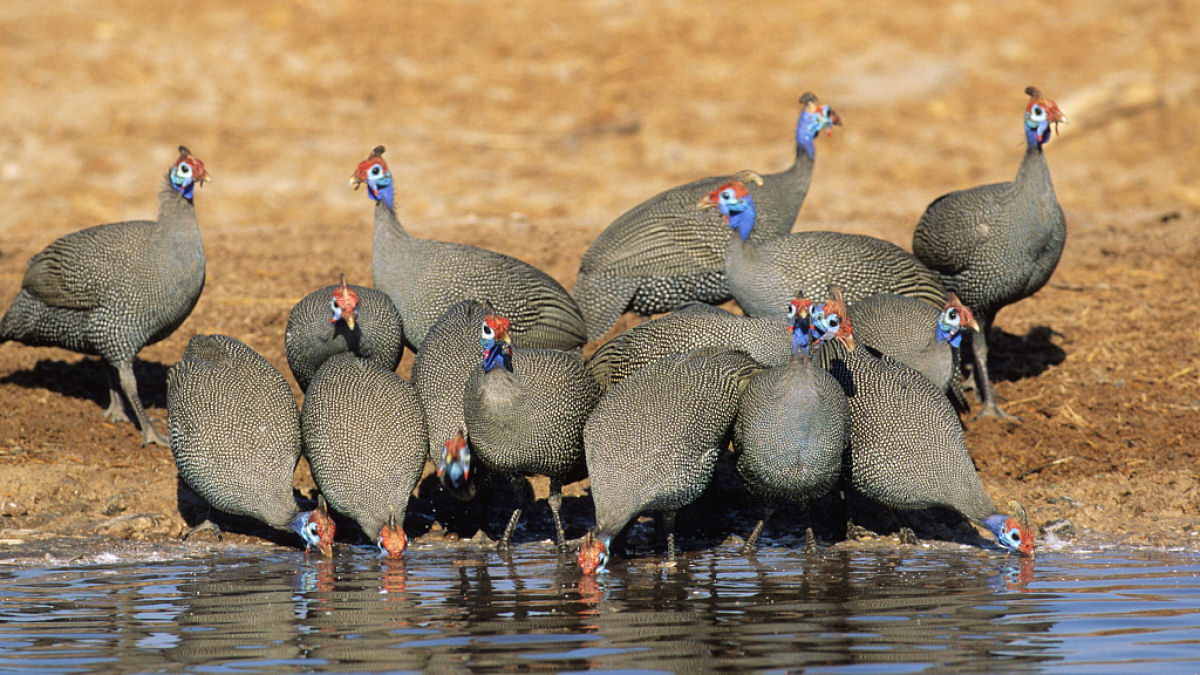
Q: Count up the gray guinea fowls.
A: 15